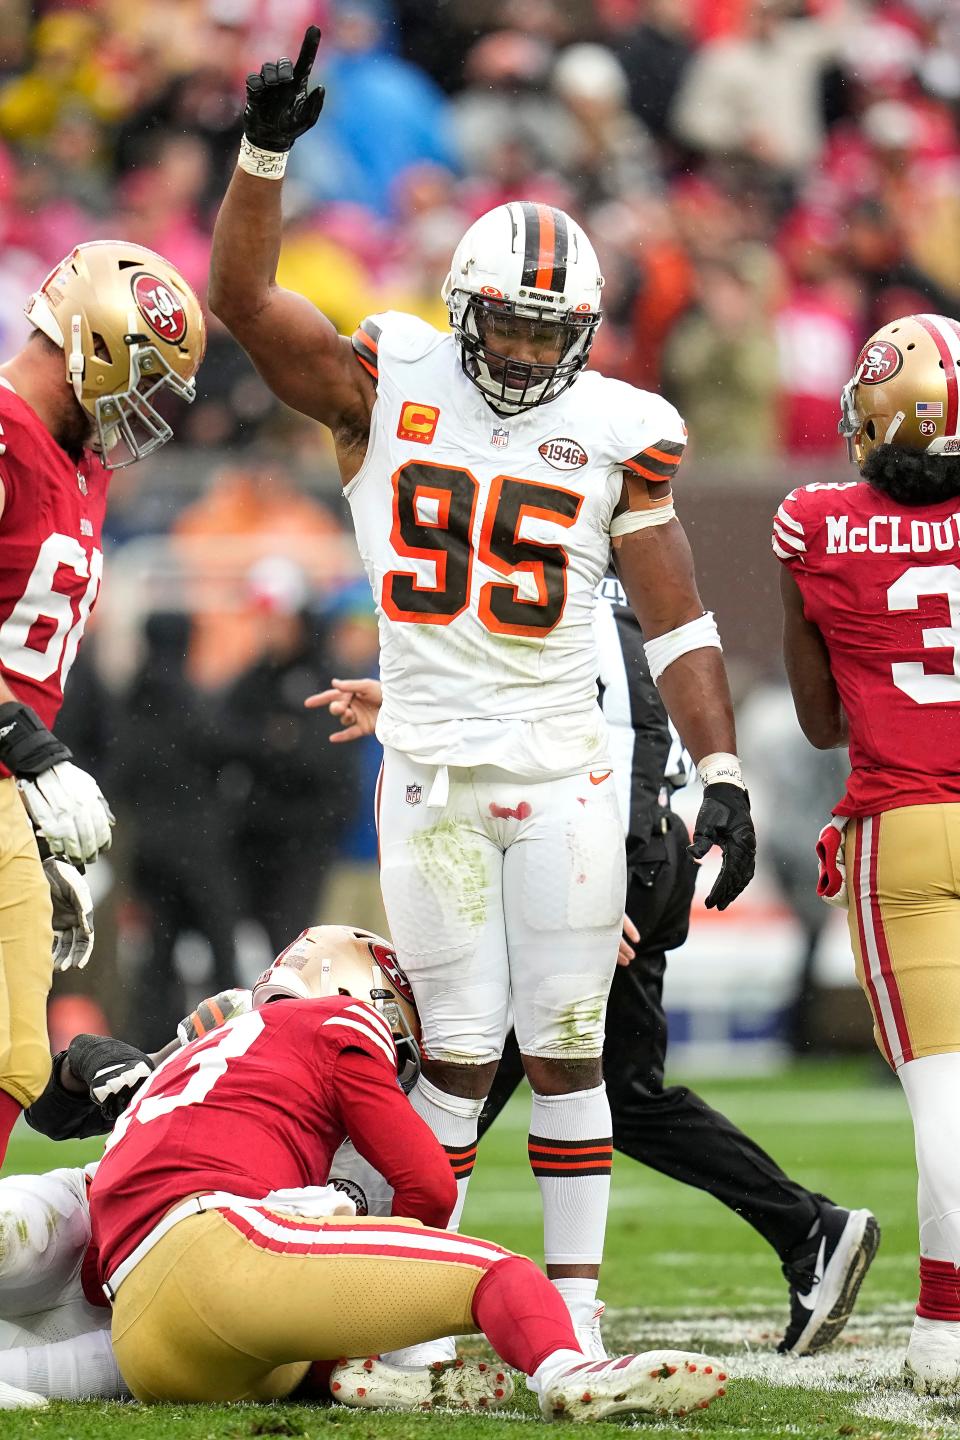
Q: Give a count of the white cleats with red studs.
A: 2